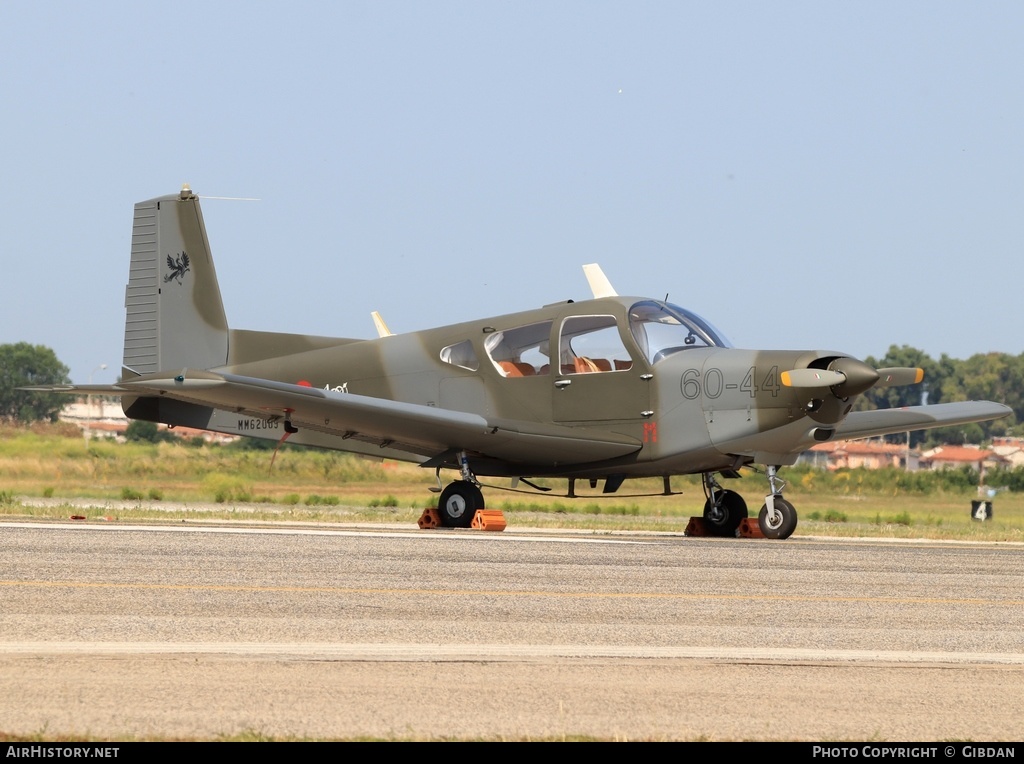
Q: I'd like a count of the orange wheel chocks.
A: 4